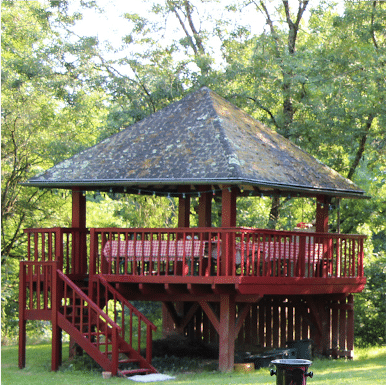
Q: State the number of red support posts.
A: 5